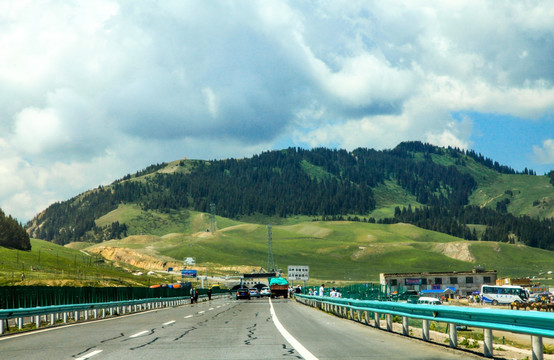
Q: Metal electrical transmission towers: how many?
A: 2